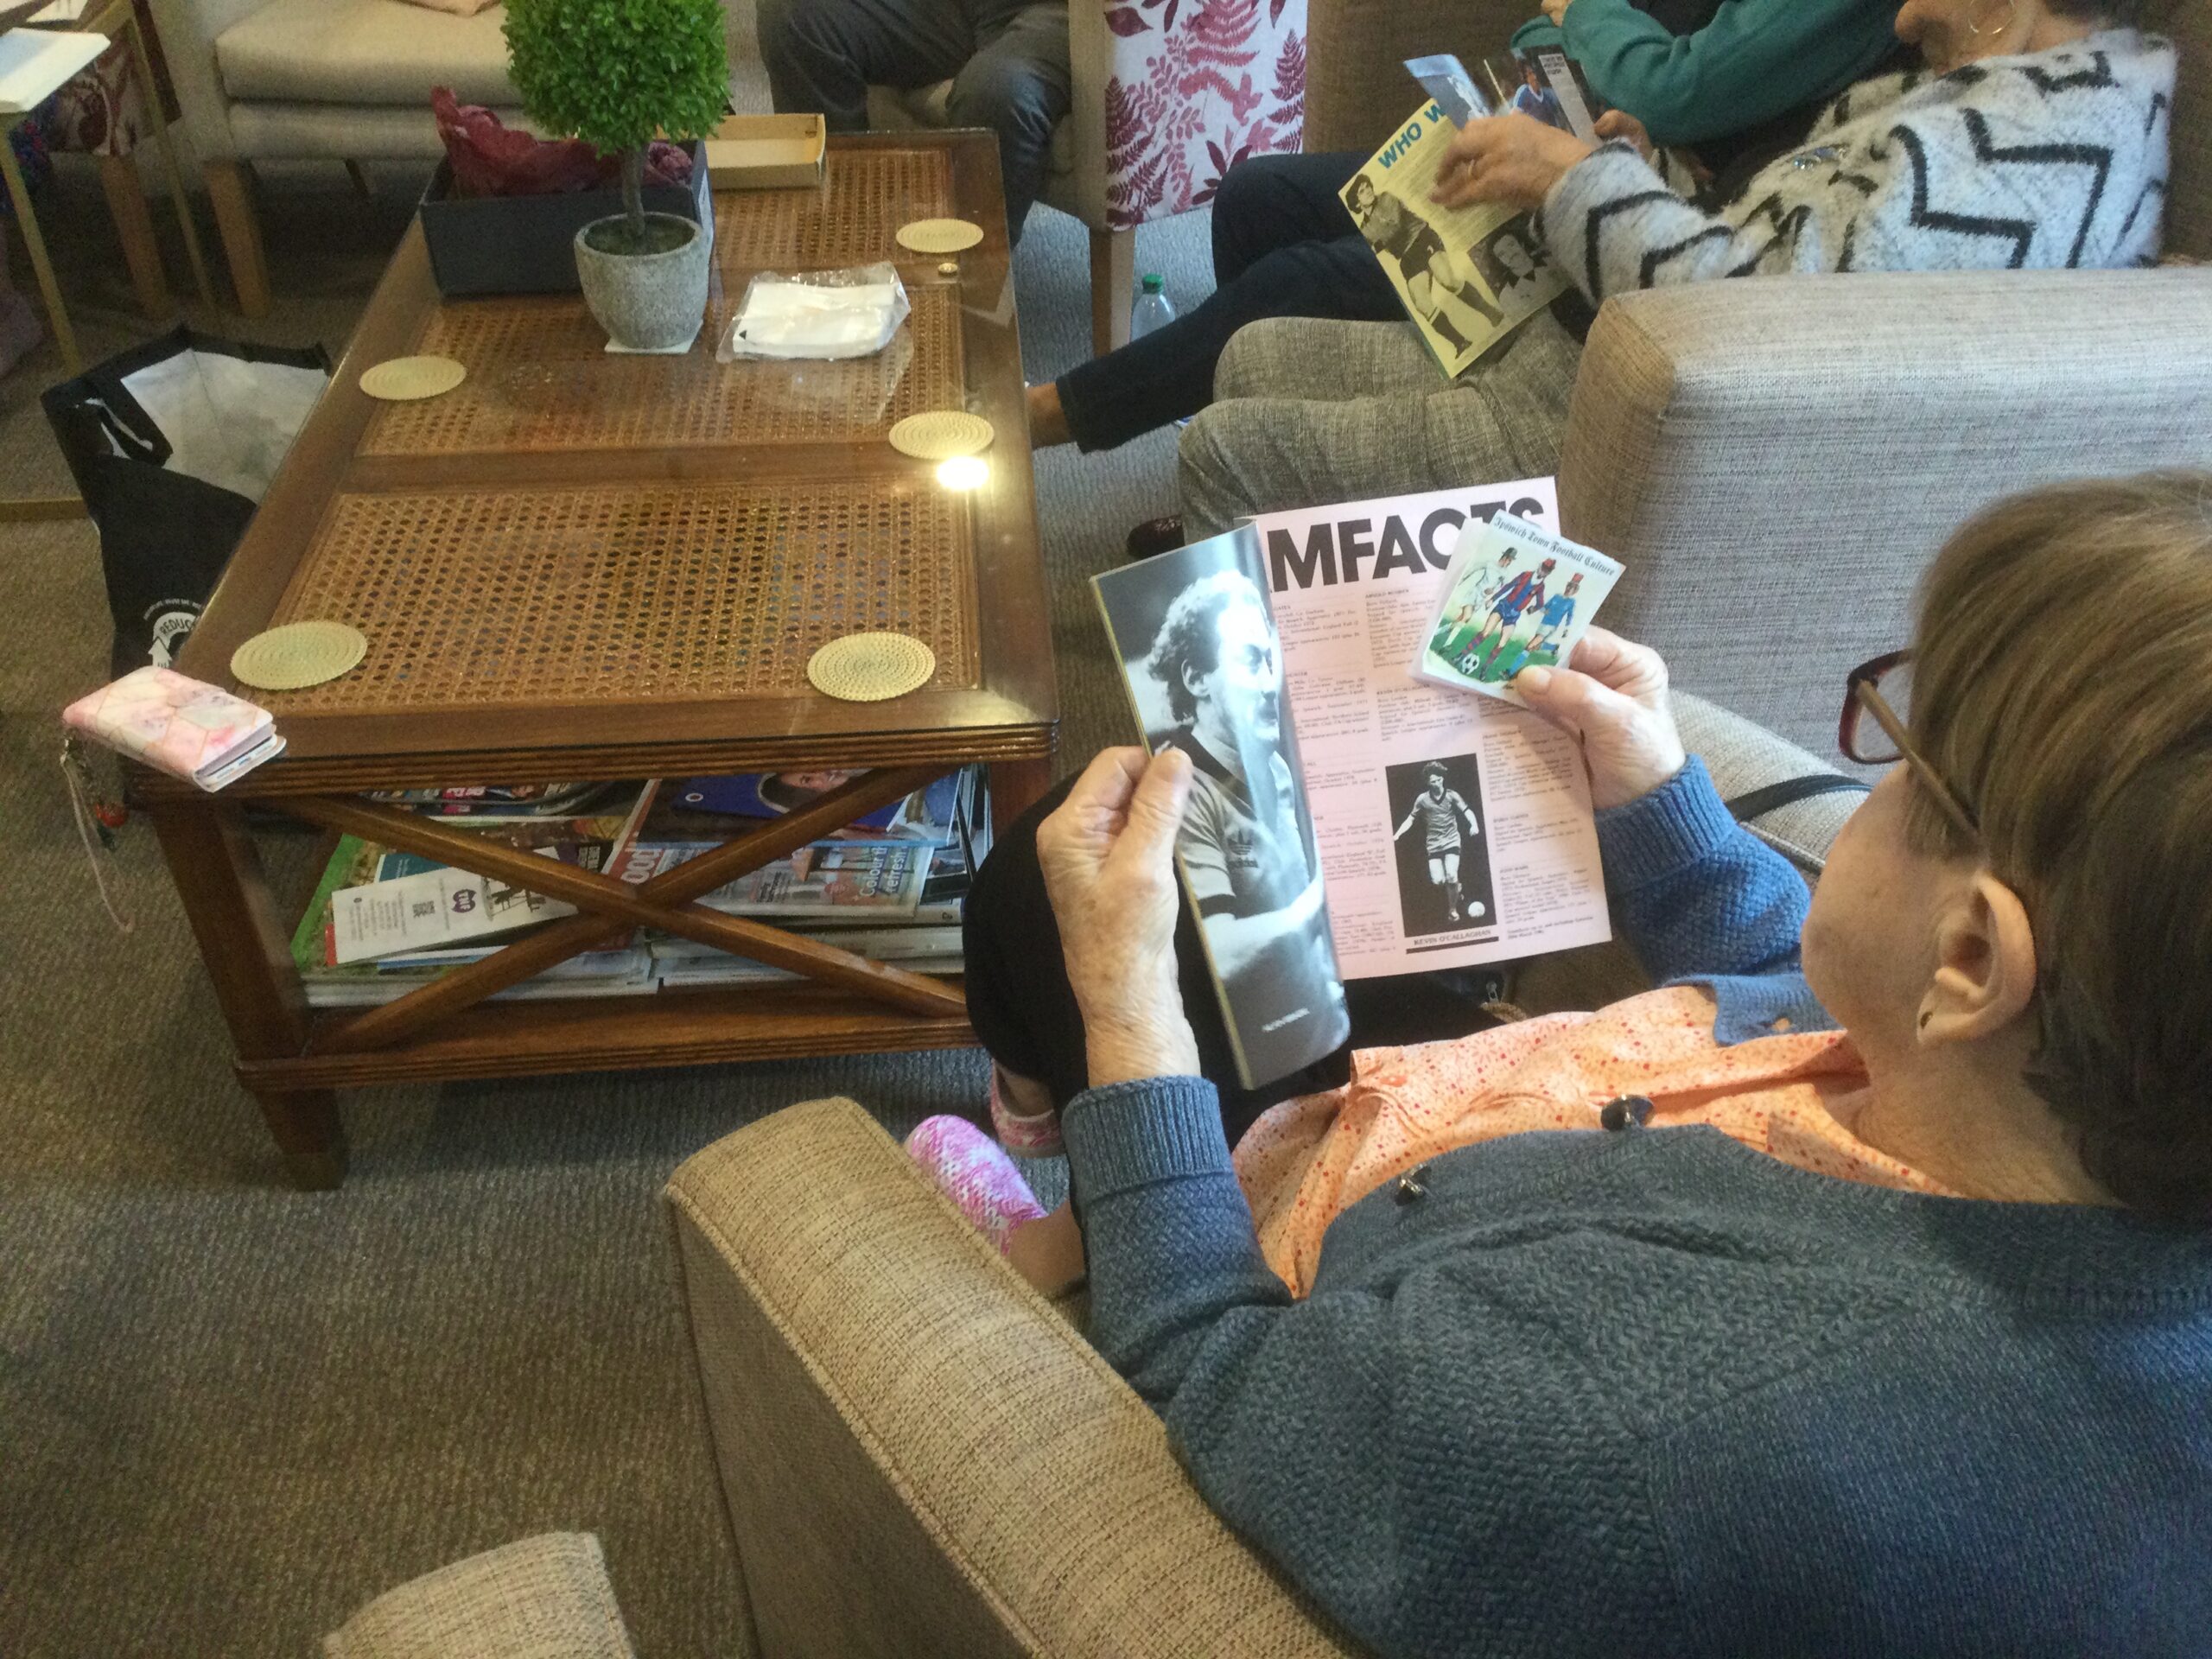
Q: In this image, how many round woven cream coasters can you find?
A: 5